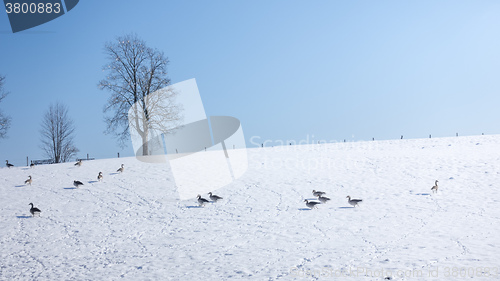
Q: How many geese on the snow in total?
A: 15